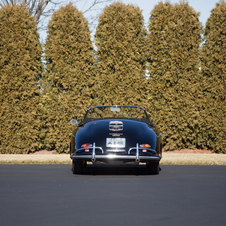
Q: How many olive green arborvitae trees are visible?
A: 5